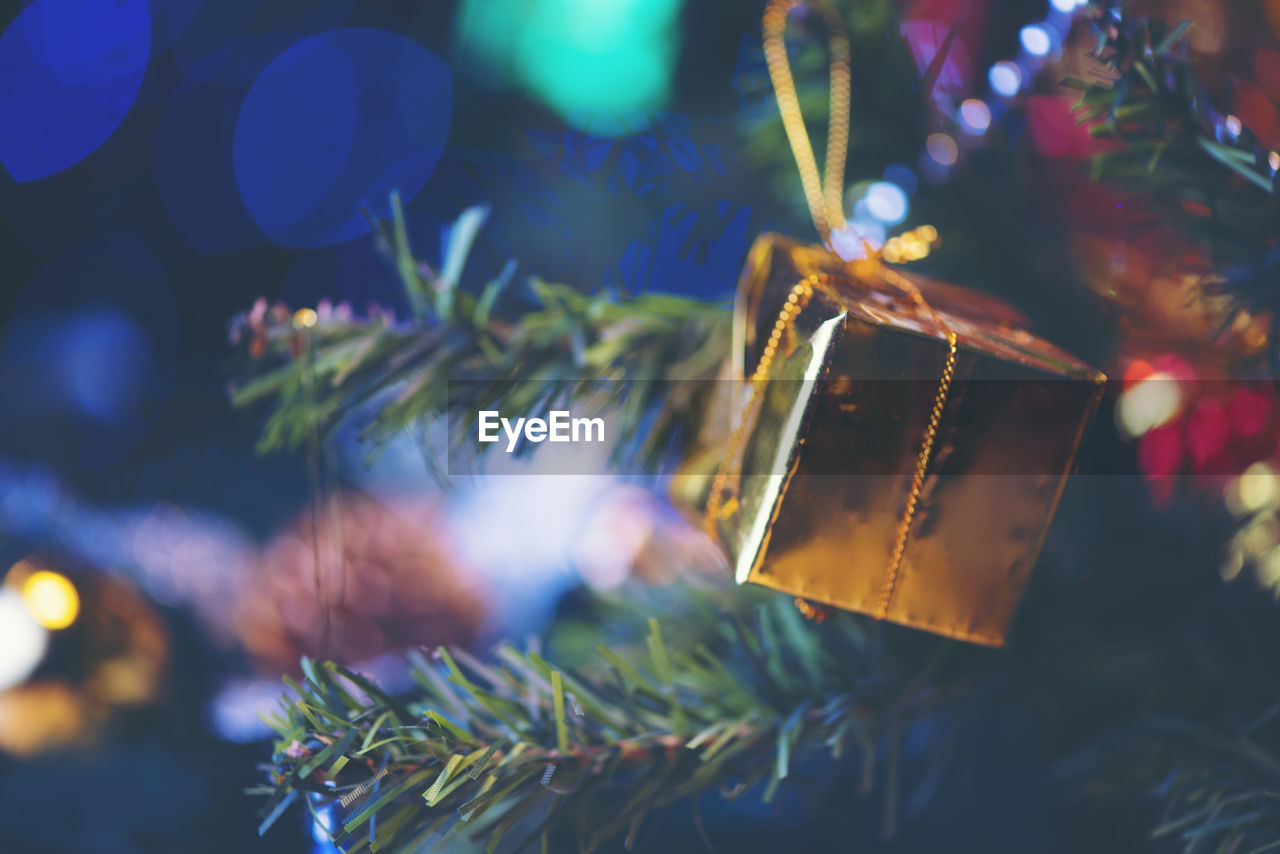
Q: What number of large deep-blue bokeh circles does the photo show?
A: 2